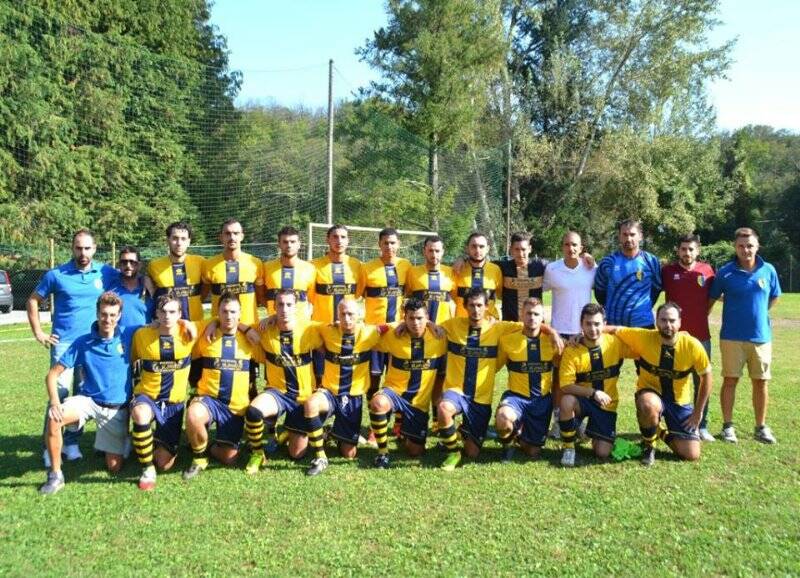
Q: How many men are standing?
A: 14